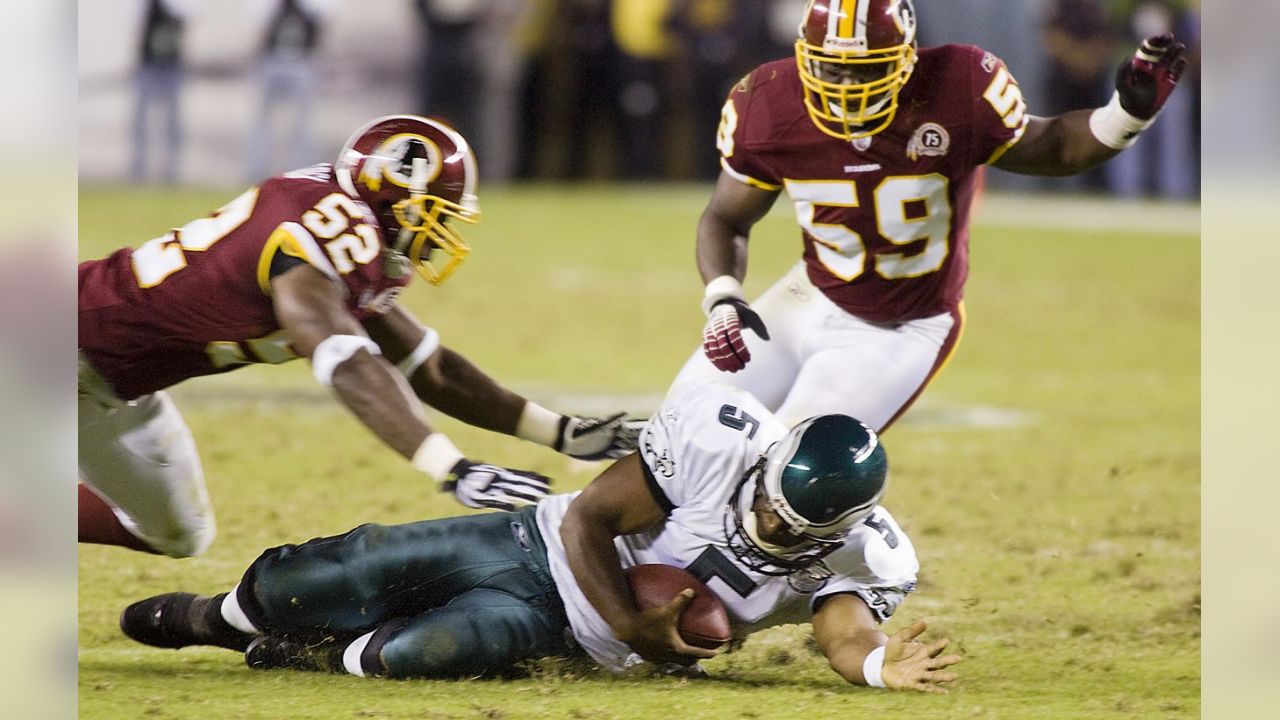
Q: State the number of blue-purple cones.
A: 0